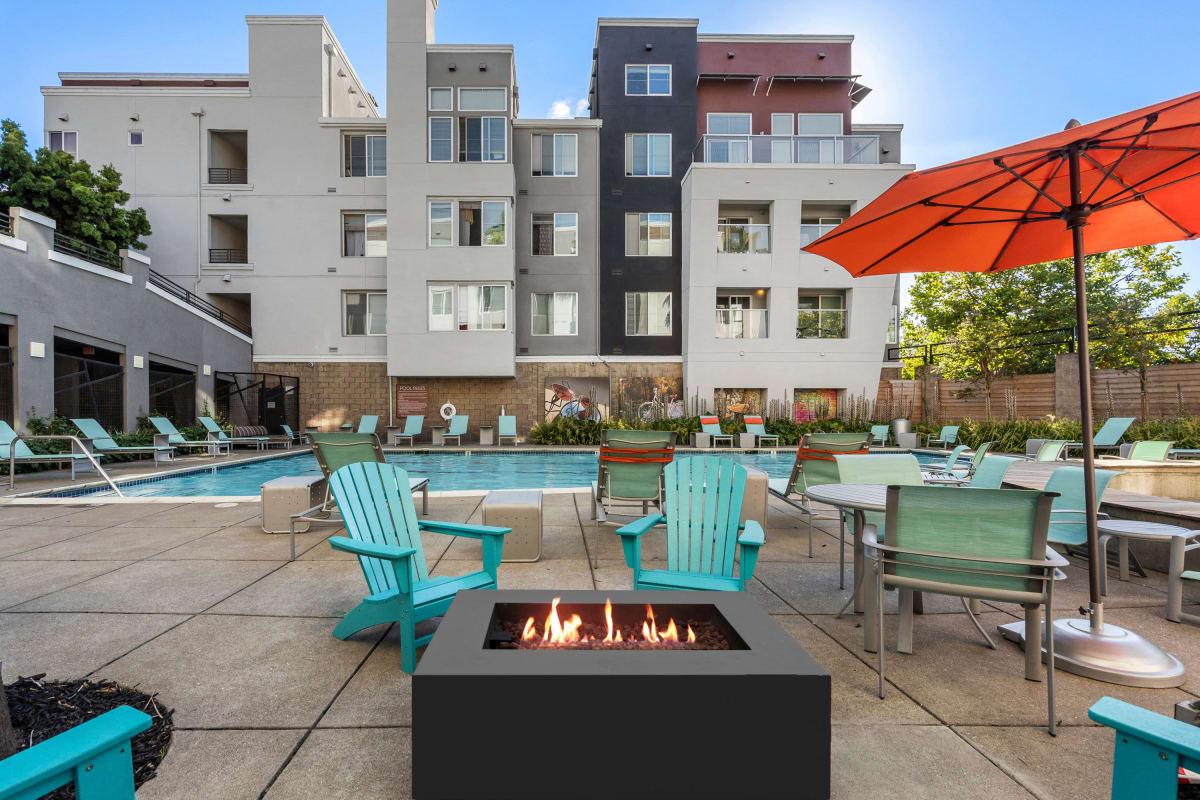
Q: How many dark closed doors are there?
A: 1